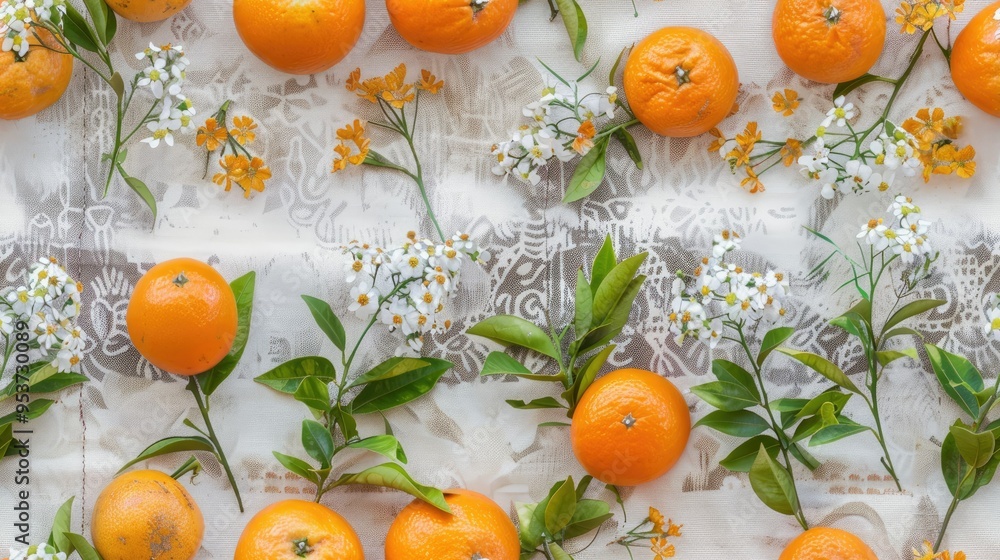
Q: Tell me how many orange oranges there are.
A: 13